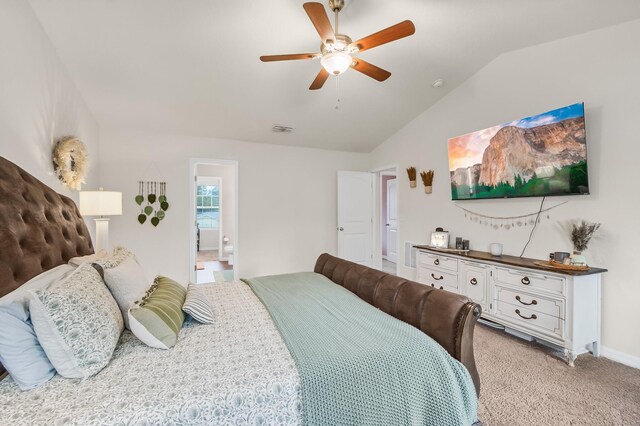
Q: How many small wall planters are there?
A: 2